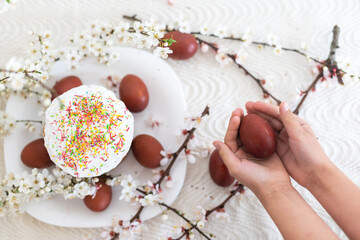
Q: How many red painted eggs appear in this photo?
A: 8